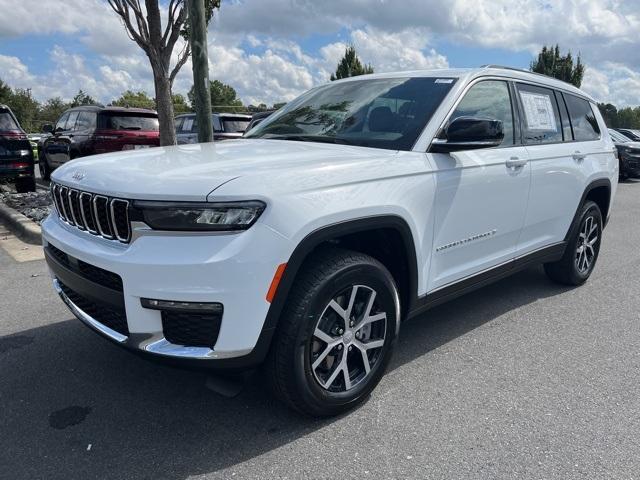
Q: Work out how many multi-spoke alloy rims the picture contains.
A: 2